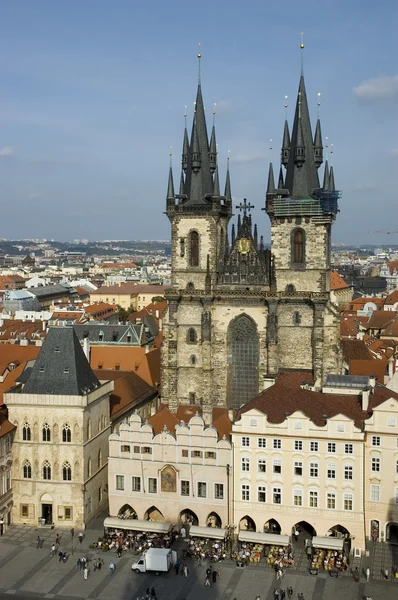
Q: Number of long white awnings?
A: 4